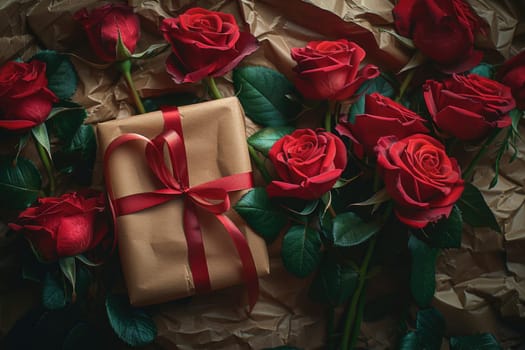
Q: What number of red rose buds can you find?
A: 11